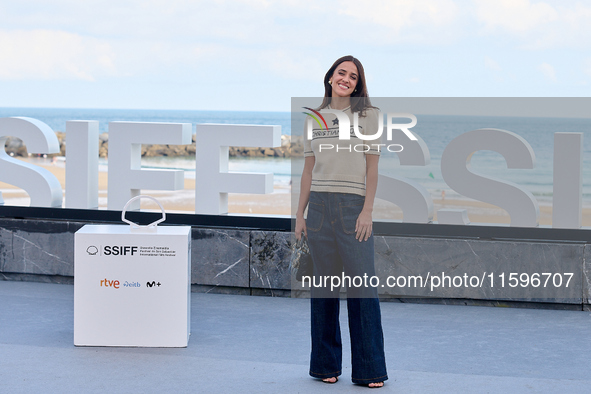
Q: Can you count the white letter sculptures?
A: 7